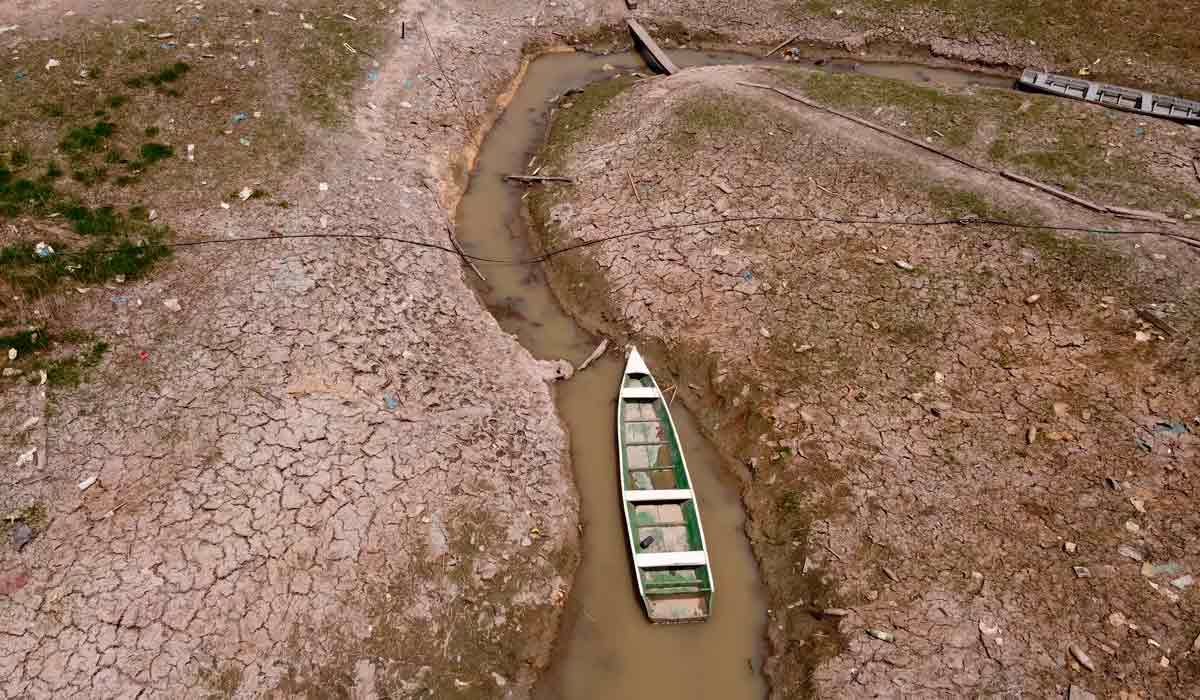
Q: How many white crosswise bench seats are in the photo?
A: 3